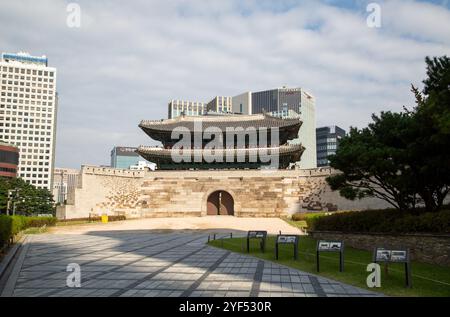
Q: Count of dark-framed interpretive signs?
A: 4